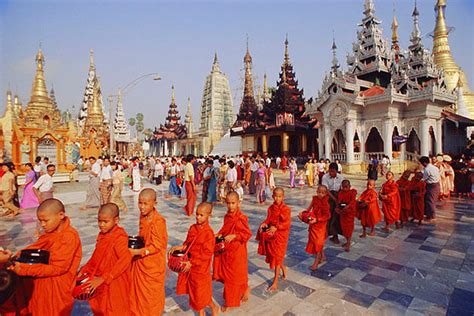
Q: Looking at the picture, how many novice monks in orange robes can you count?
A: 12